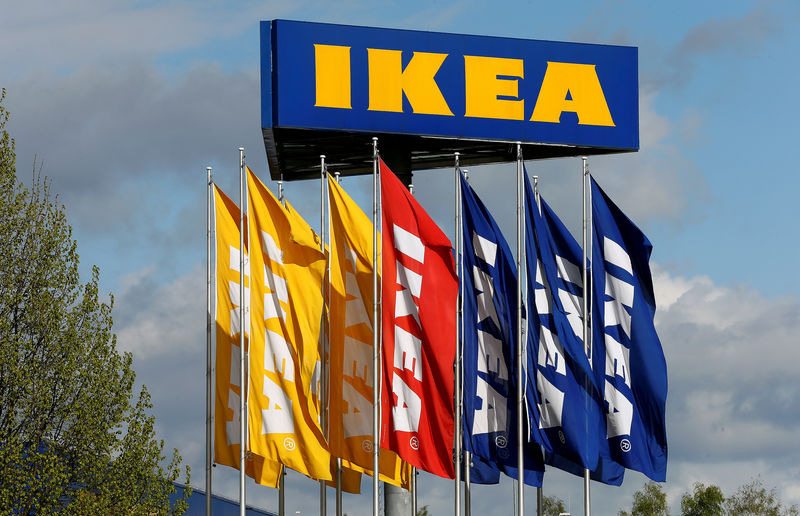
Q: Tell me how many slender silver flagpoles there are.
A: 12